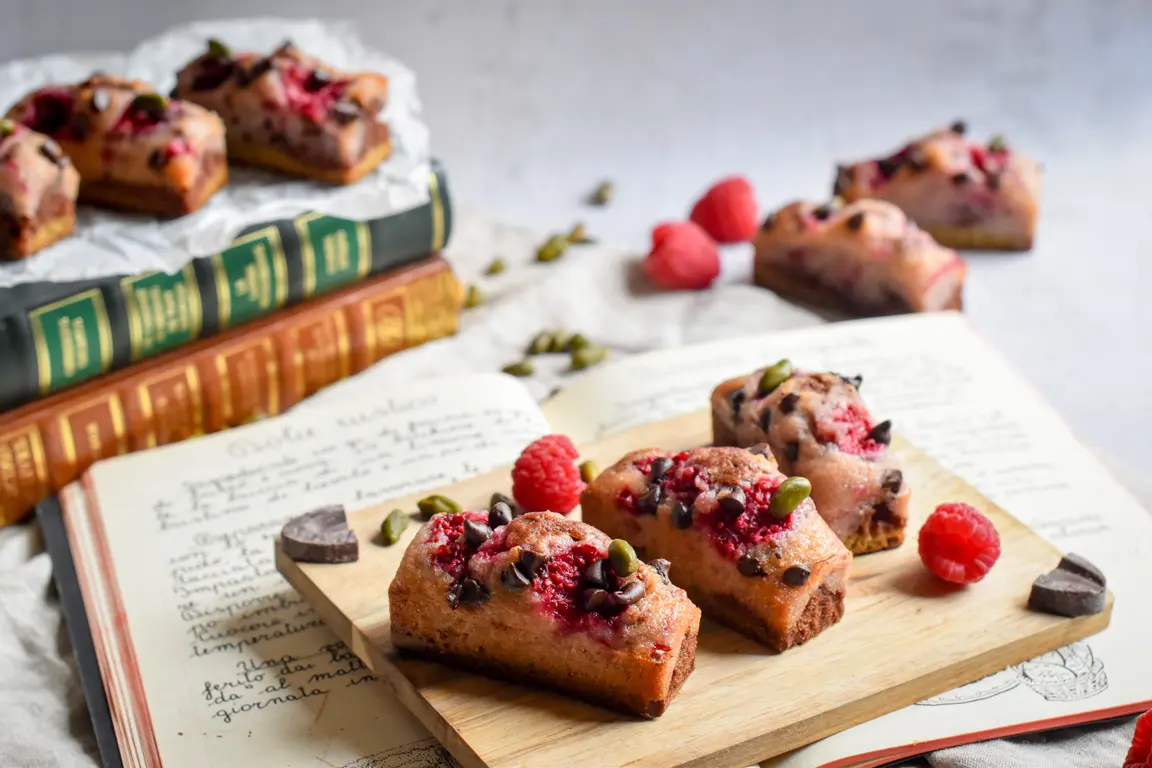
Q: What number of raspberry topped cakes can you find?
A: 8